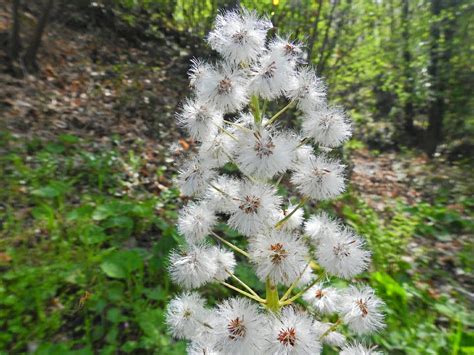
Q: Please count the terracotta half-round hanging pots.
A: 0